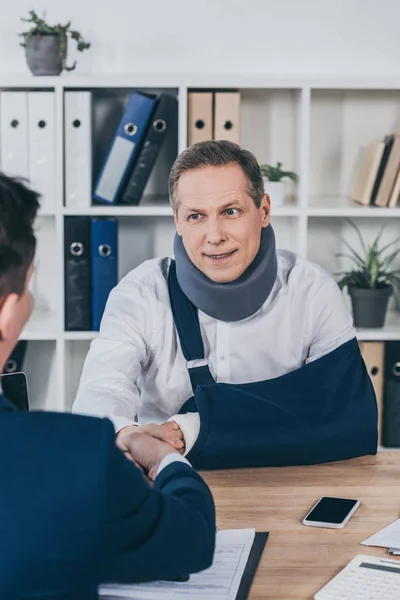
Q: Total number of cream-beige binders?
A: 3